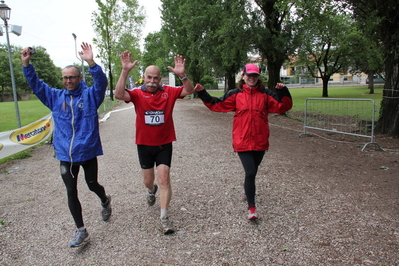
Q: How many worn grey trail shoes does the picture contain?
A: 4